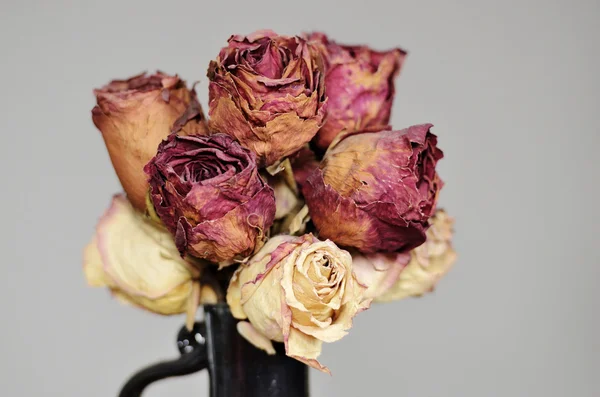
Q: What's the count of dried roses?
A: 8